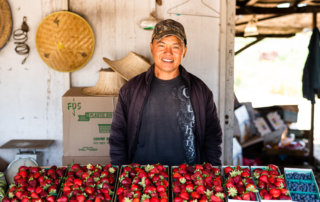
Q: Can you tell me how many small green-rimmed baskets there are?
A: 3